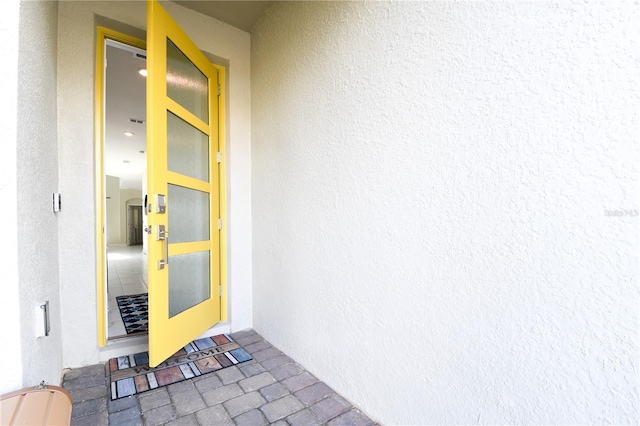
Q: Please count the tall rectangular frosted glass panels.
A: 4